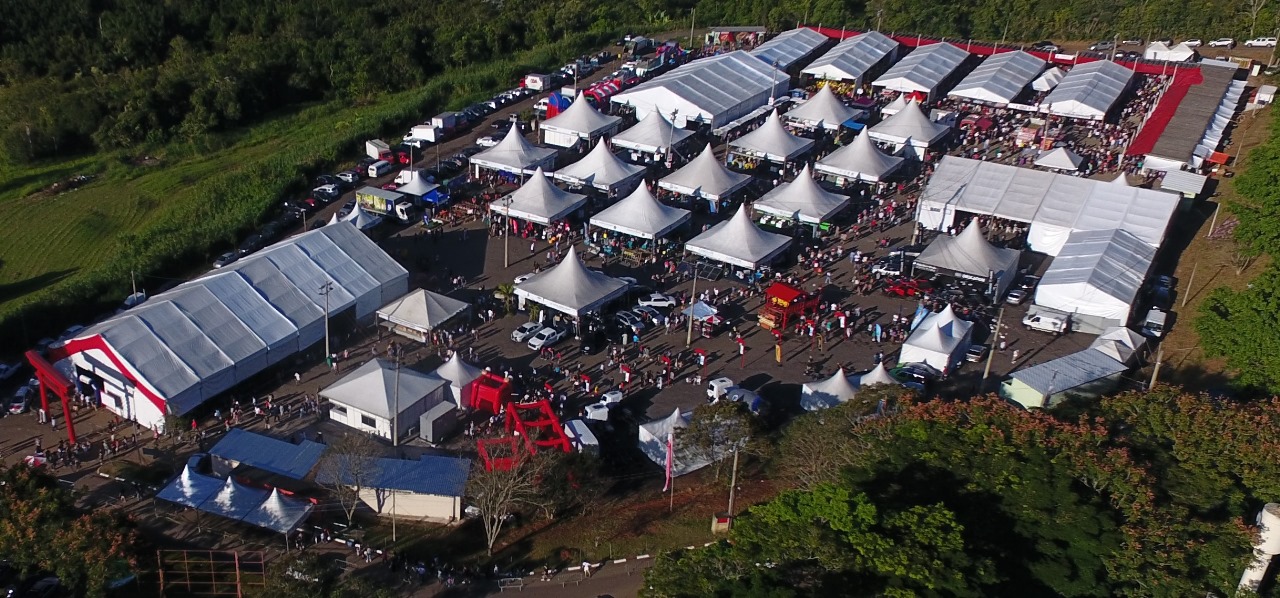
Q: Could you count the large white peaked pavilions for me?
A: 15